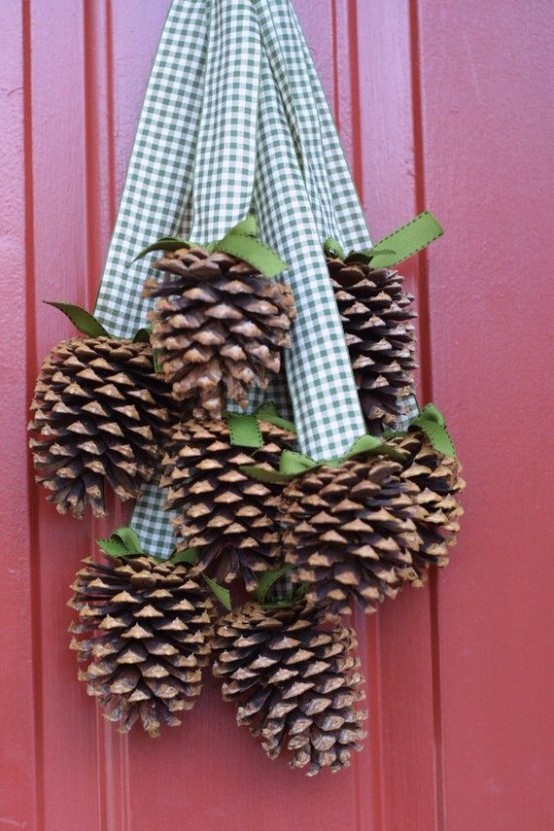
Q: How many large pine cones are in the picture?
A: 8